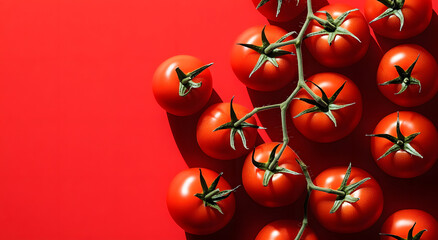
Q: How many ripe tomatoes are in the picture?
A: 14